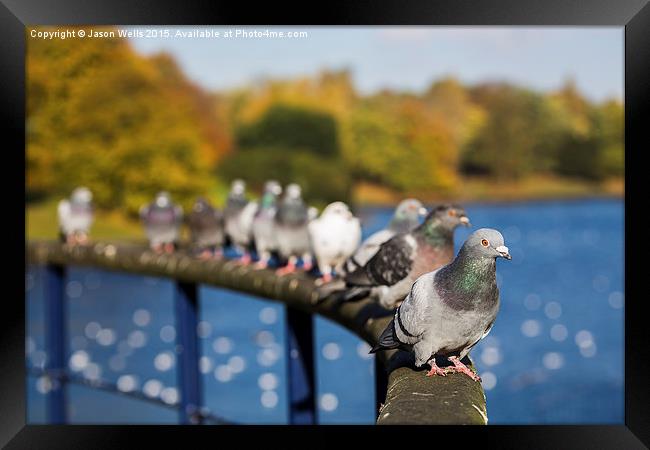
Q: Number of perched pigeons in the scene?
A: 10